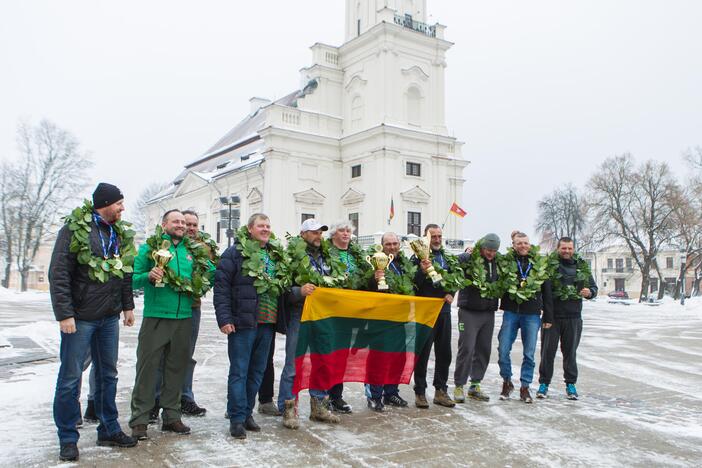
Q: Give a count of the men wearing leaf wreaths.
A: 11